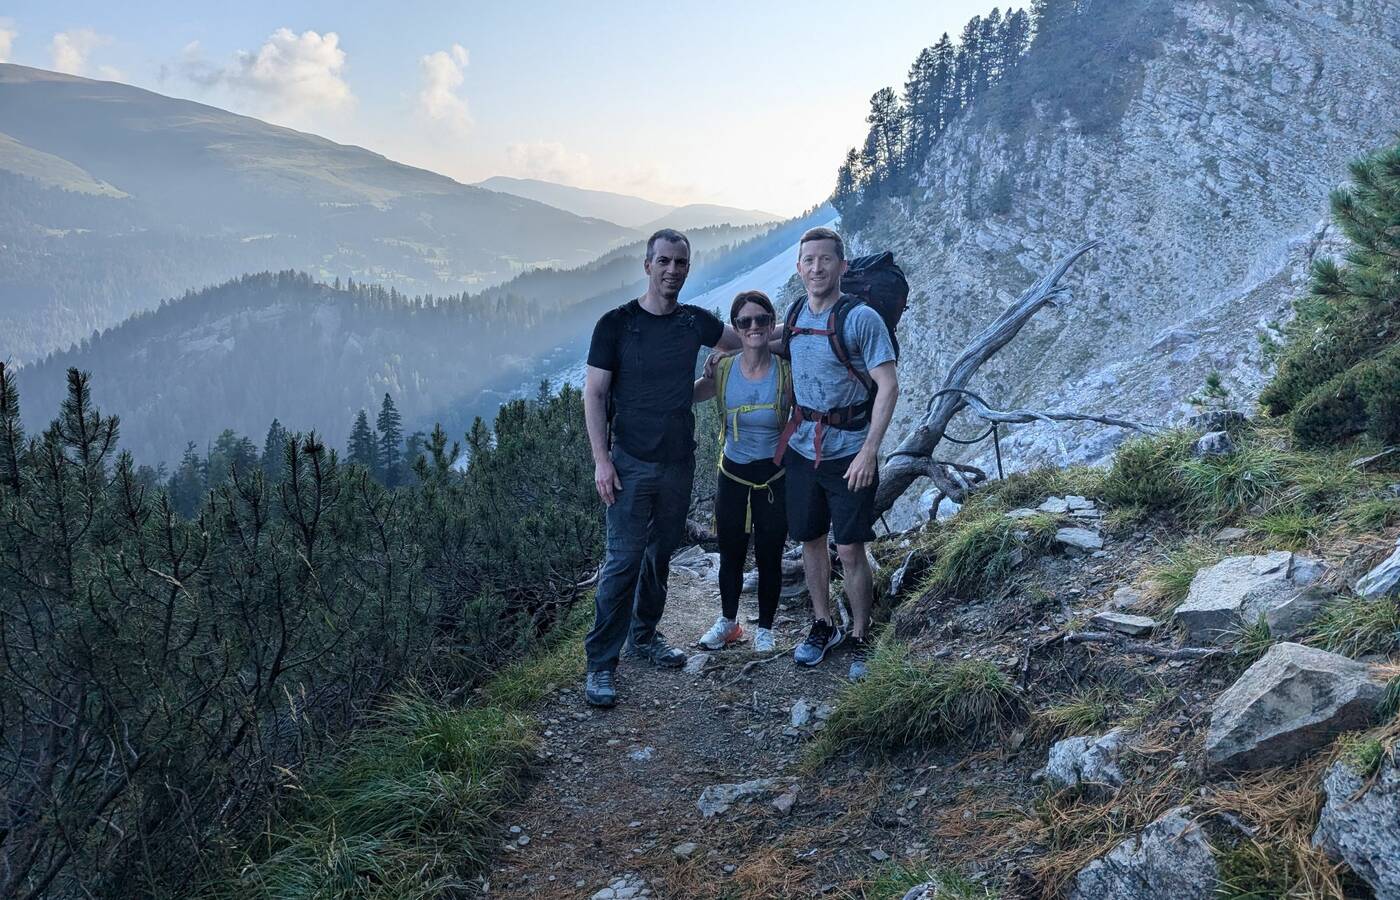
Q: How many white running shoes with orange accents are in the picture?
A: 2